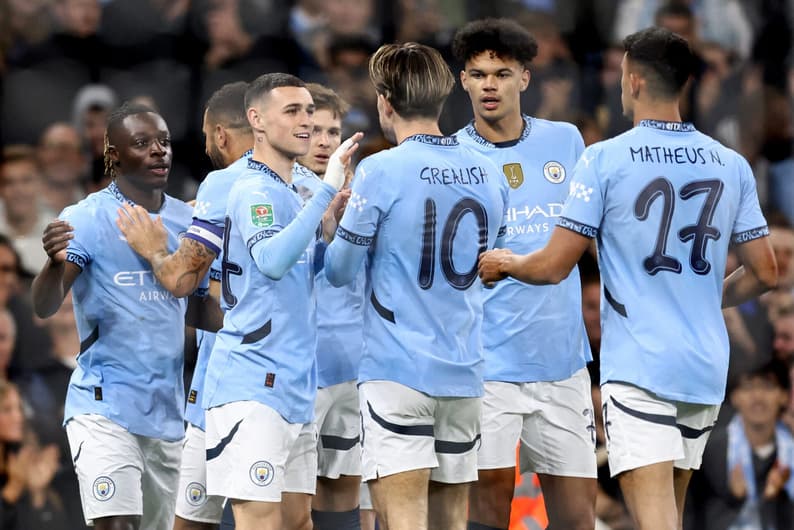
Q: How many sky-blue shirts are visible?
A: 7